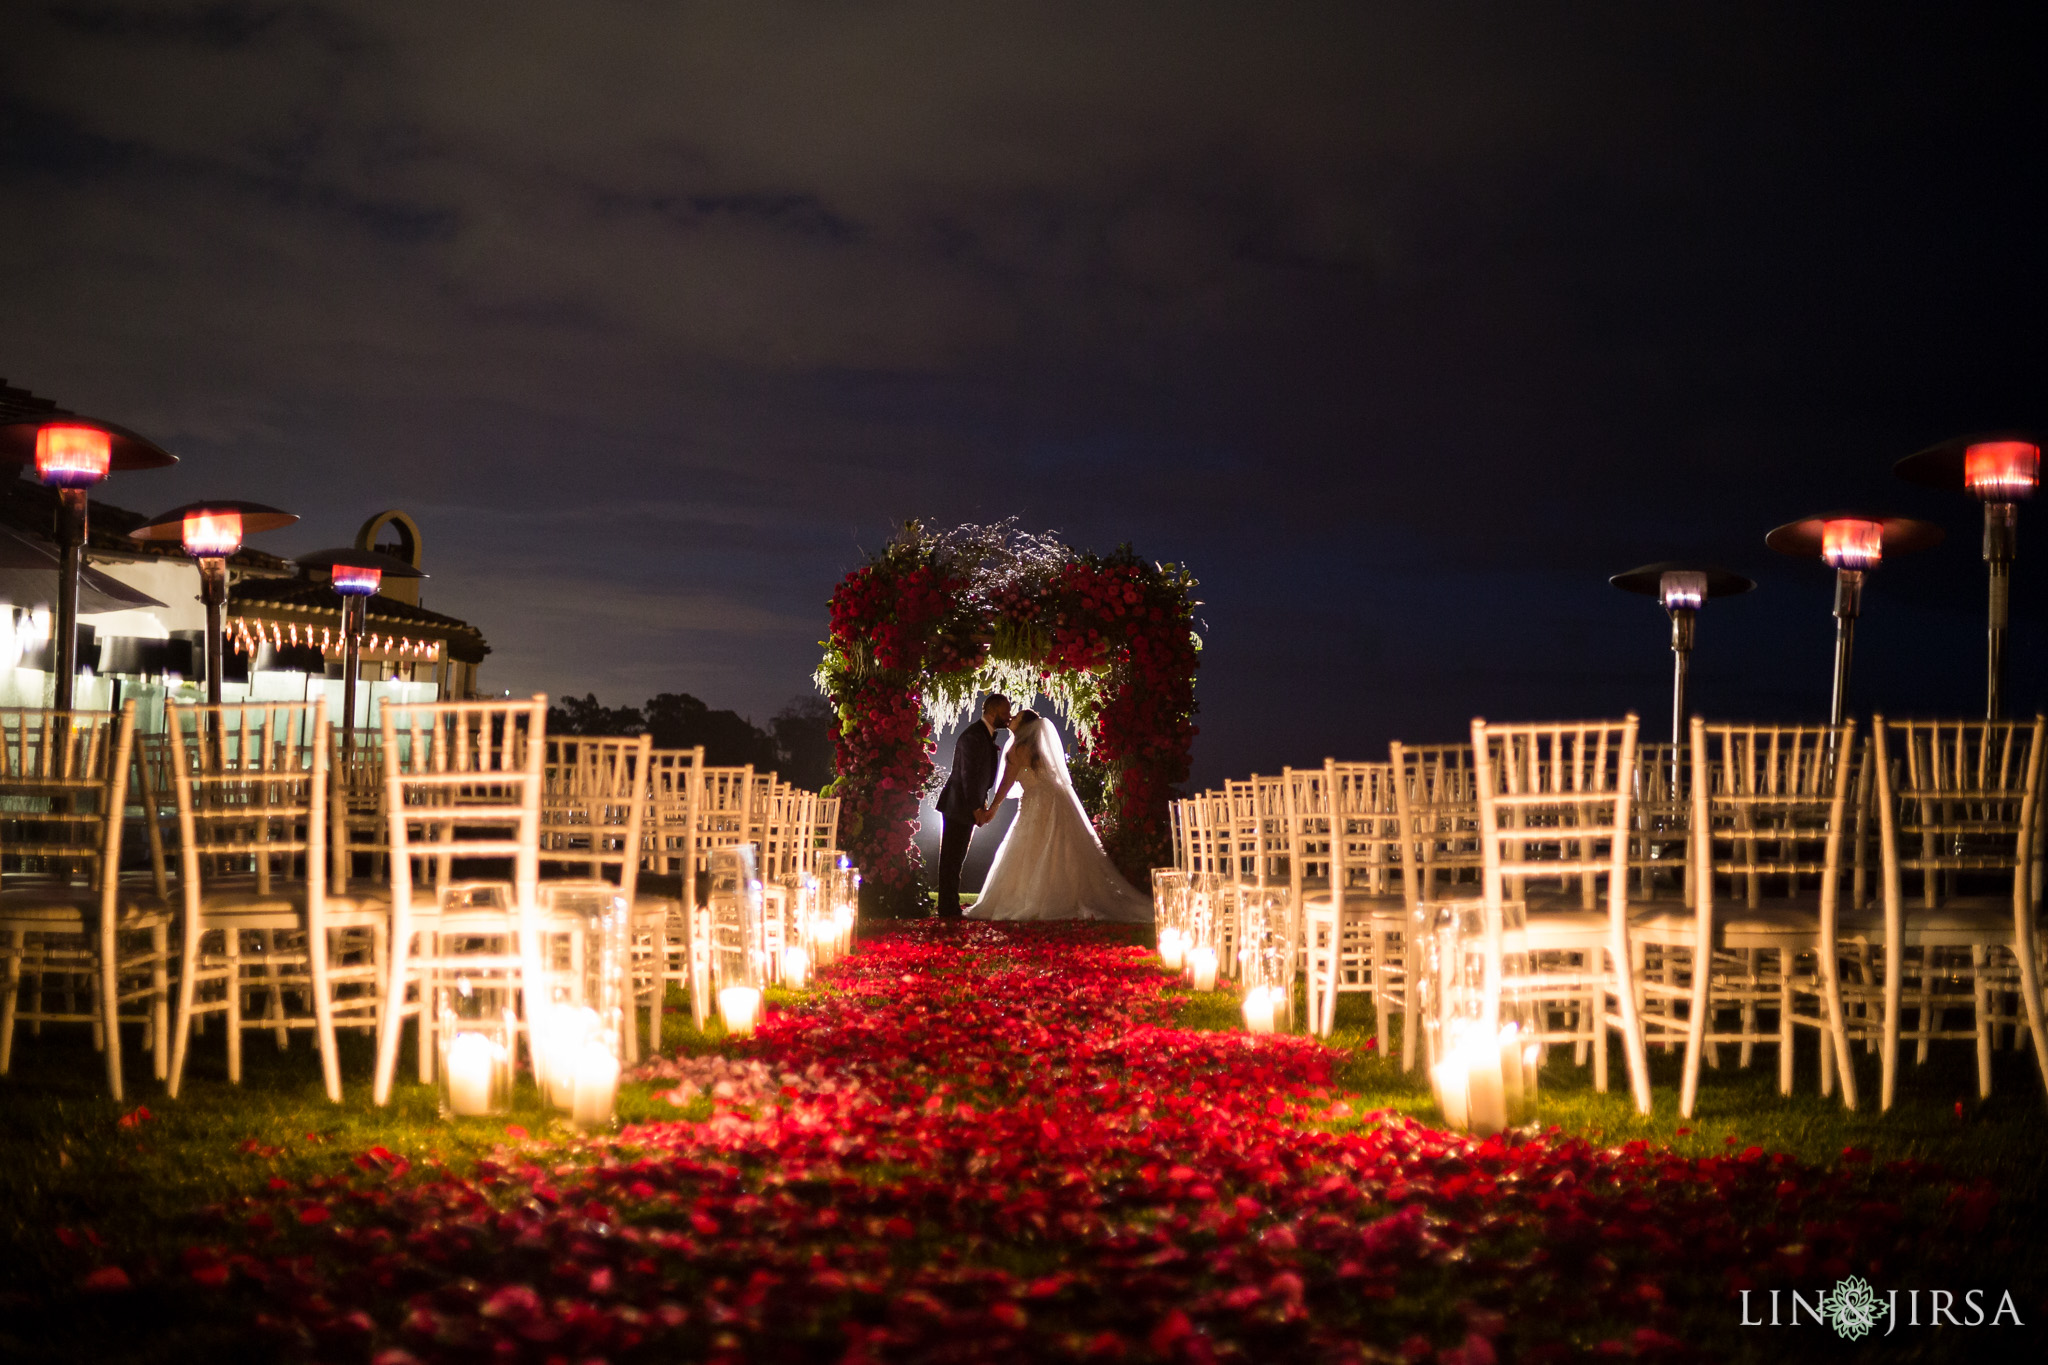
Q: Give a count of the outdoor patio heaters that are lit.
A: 6